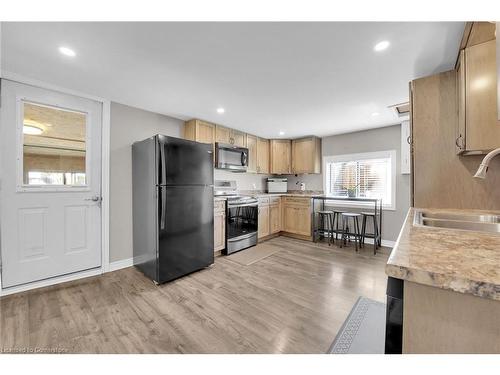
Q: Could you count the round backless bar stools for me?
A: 4